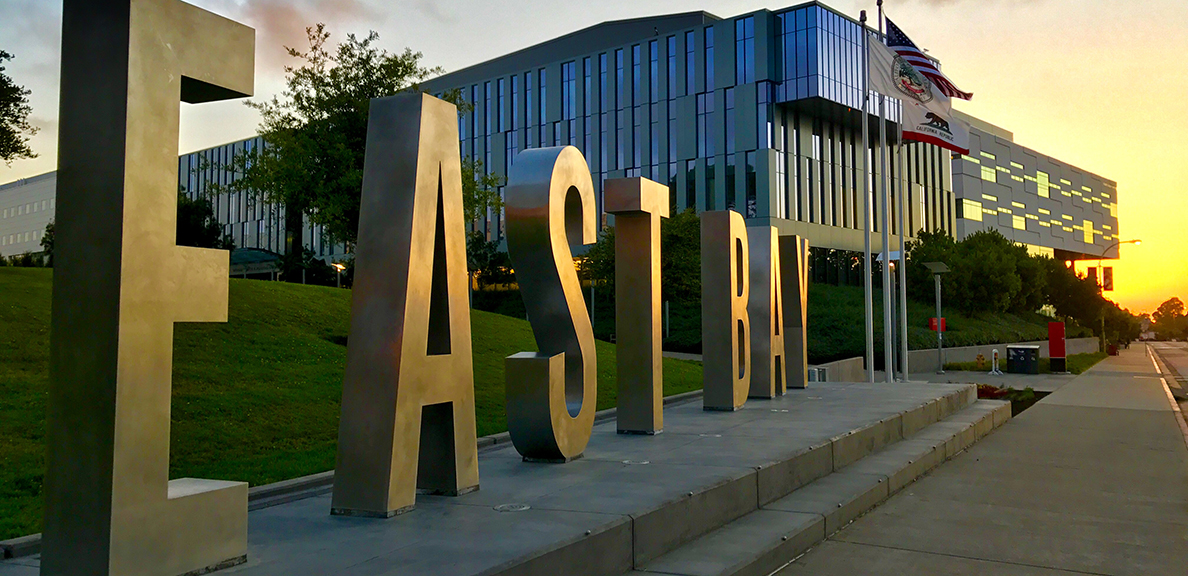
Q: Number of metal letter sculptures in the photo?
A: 7